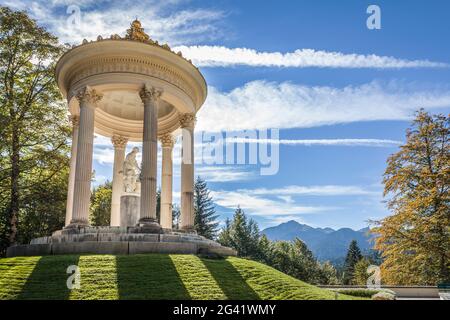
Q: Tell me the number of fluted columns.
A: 6